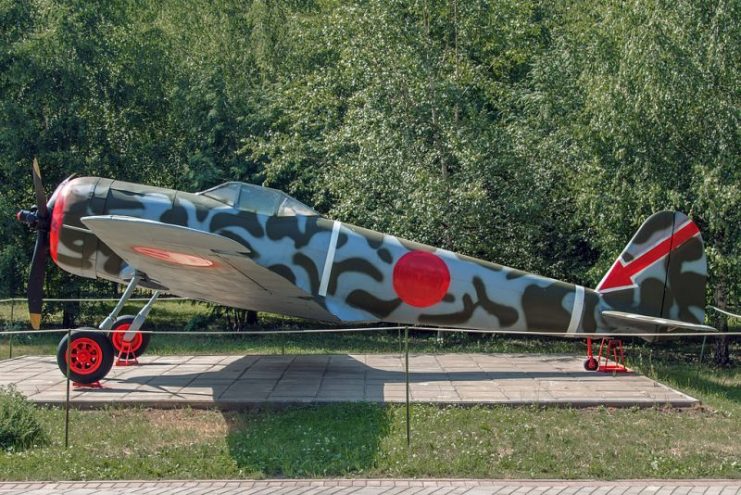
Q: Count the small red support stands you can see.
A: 3